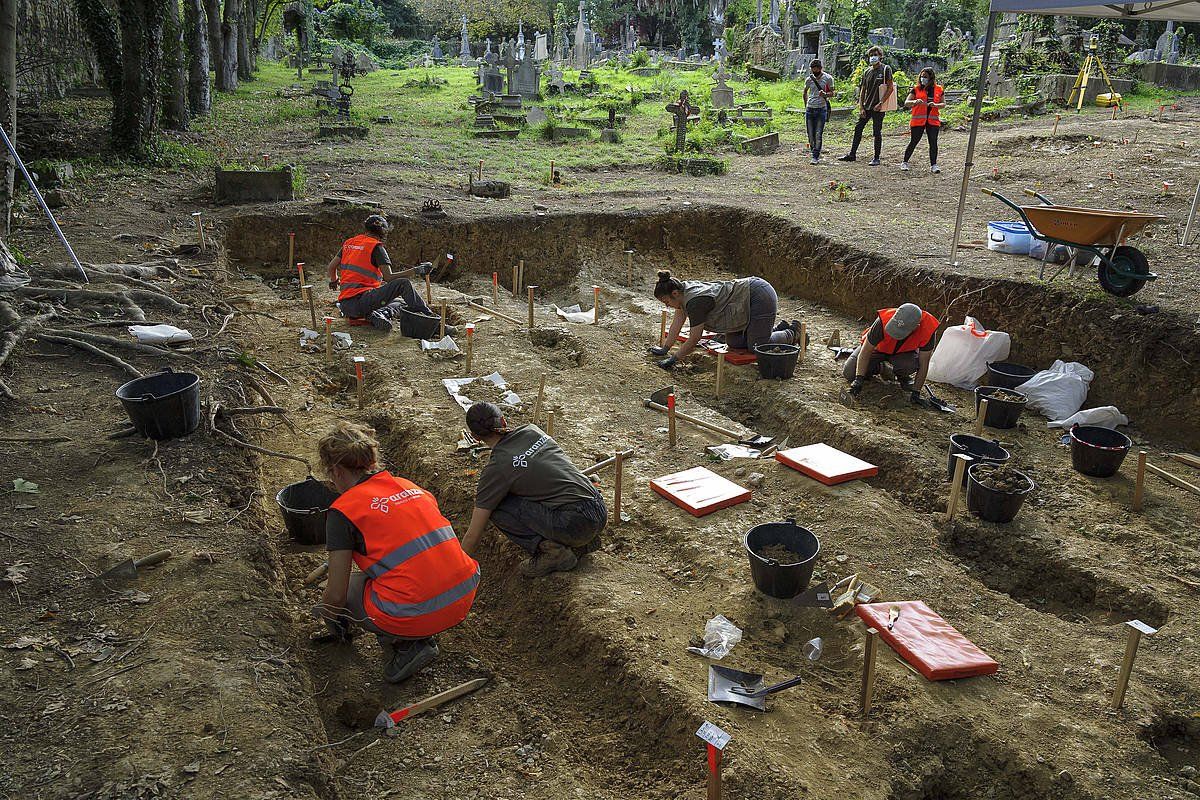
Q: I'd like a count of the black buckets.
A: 10